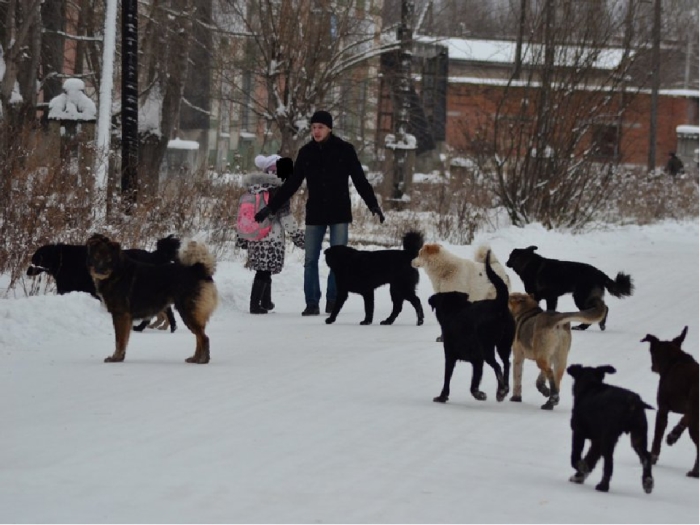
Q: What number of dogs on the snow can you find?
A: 9